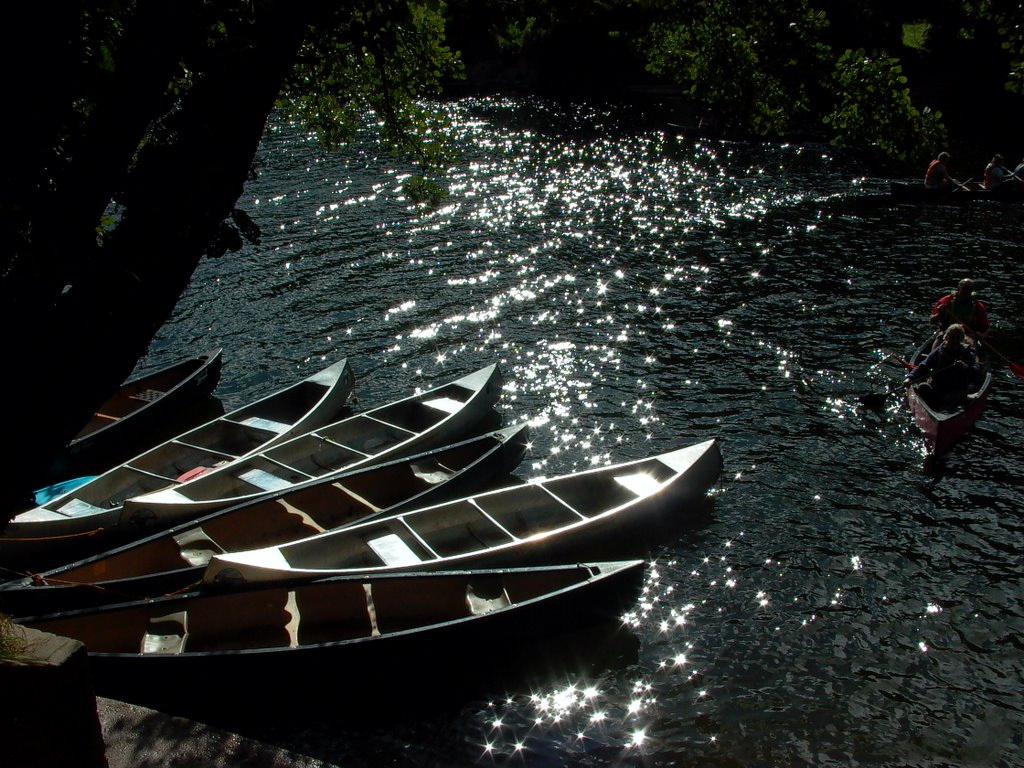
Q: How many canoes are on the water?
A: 8